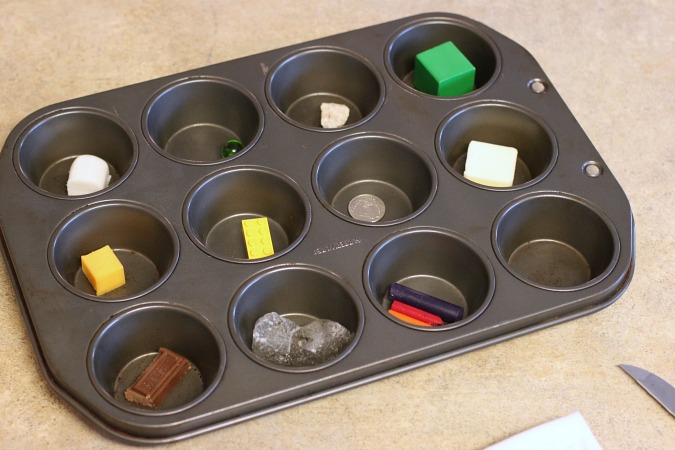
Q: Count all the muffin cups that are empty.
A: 1